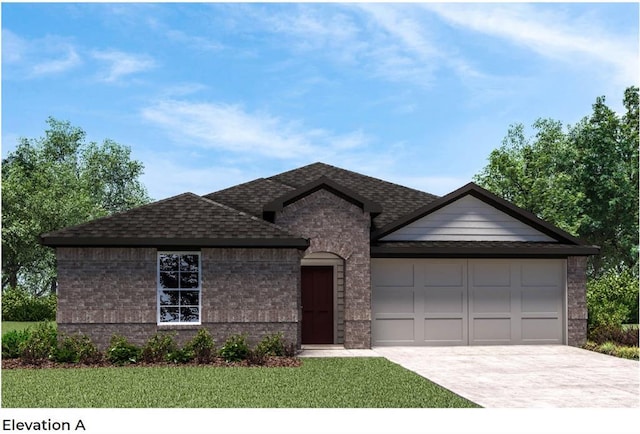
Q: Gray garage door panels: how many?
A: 12